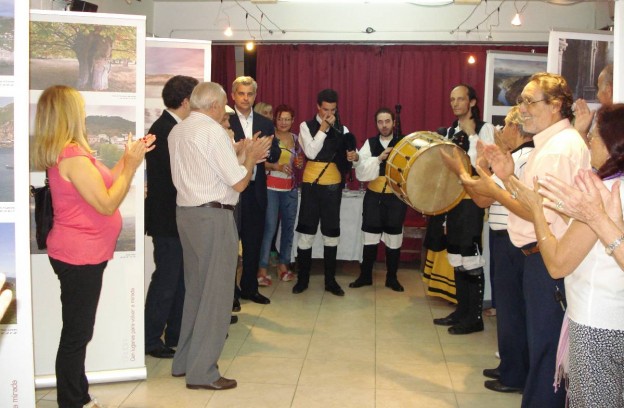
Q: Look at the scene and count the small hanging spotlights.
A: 4